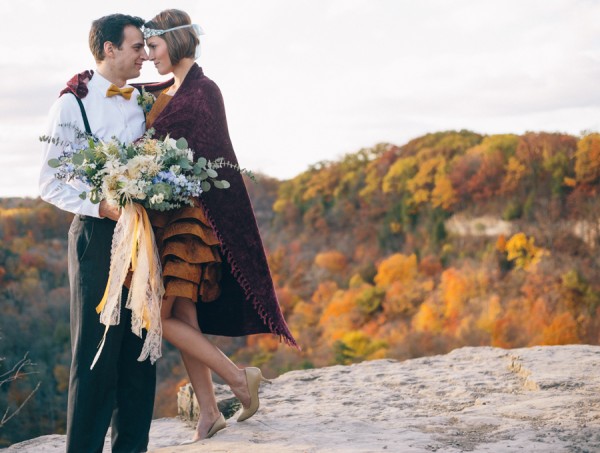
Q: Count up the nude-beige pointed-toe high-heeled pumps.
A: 2